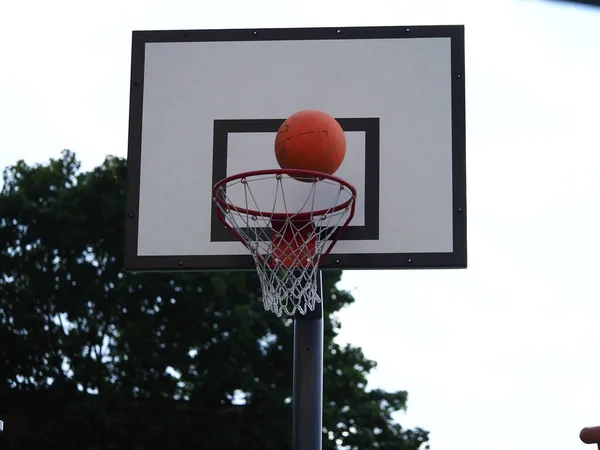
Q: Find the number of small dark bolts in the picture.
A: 12